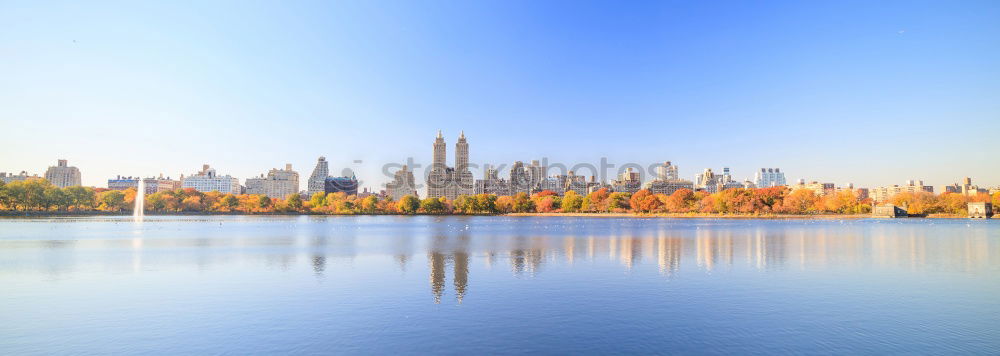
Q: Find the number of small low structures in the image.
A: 2